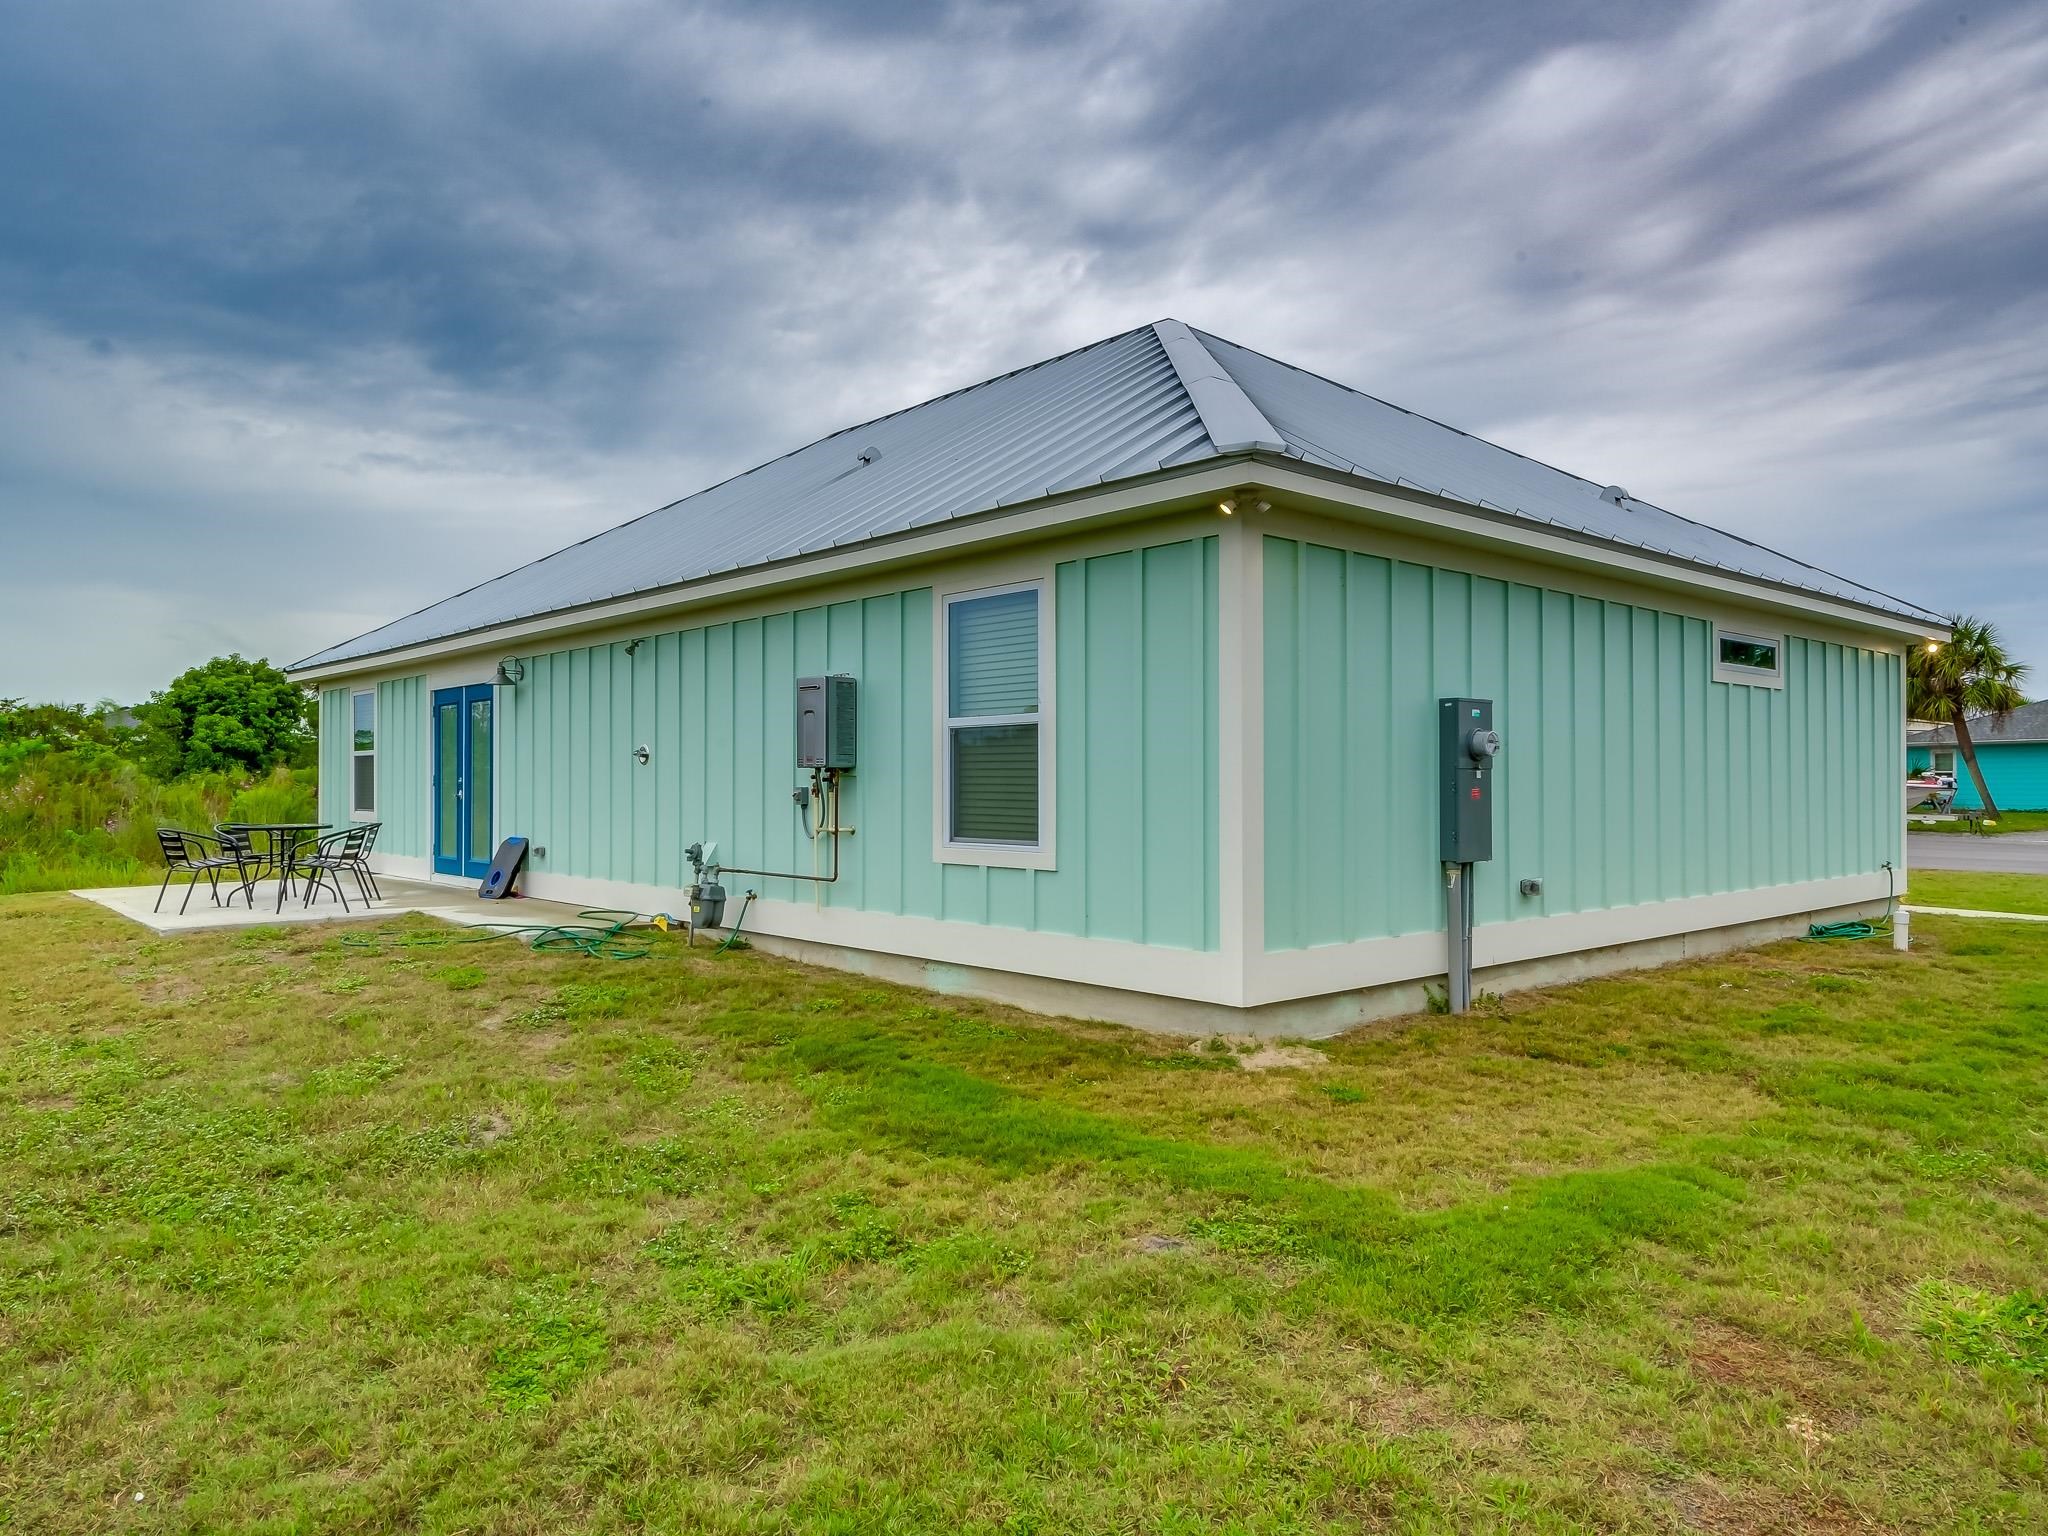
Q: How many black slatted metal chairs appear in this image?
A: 4